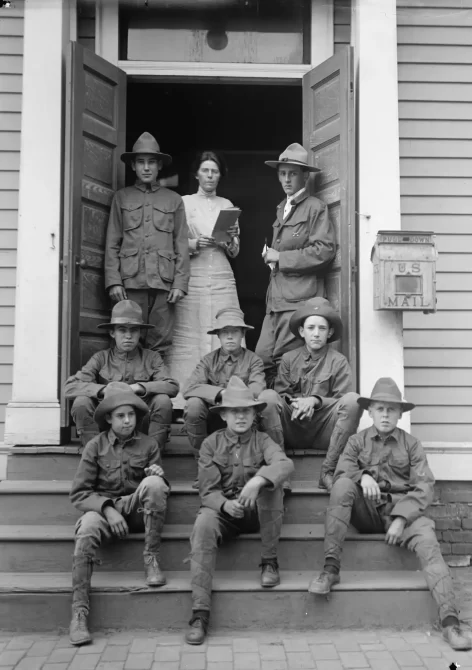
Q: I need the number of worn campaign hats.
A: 8